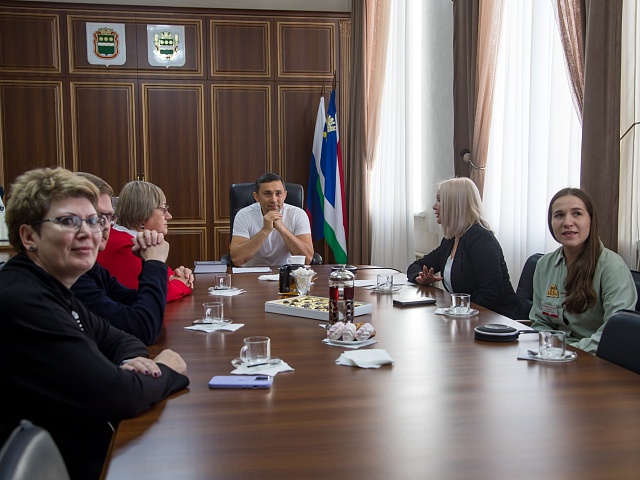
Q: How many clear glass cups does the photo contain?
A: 6